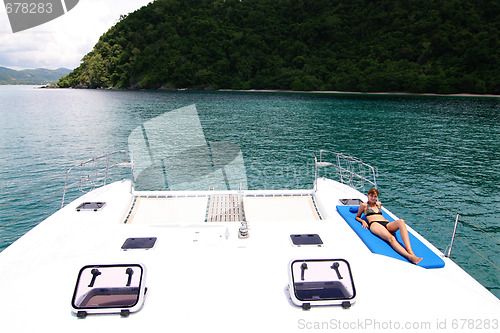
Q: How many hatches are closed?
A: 4